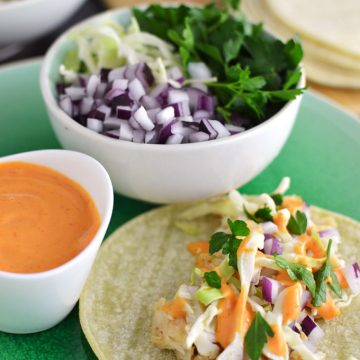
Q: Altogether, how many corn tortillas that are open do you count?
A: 1